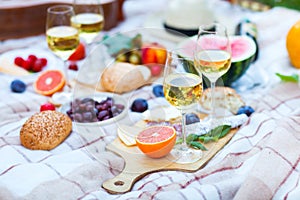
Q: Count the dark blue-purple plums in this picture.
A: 5